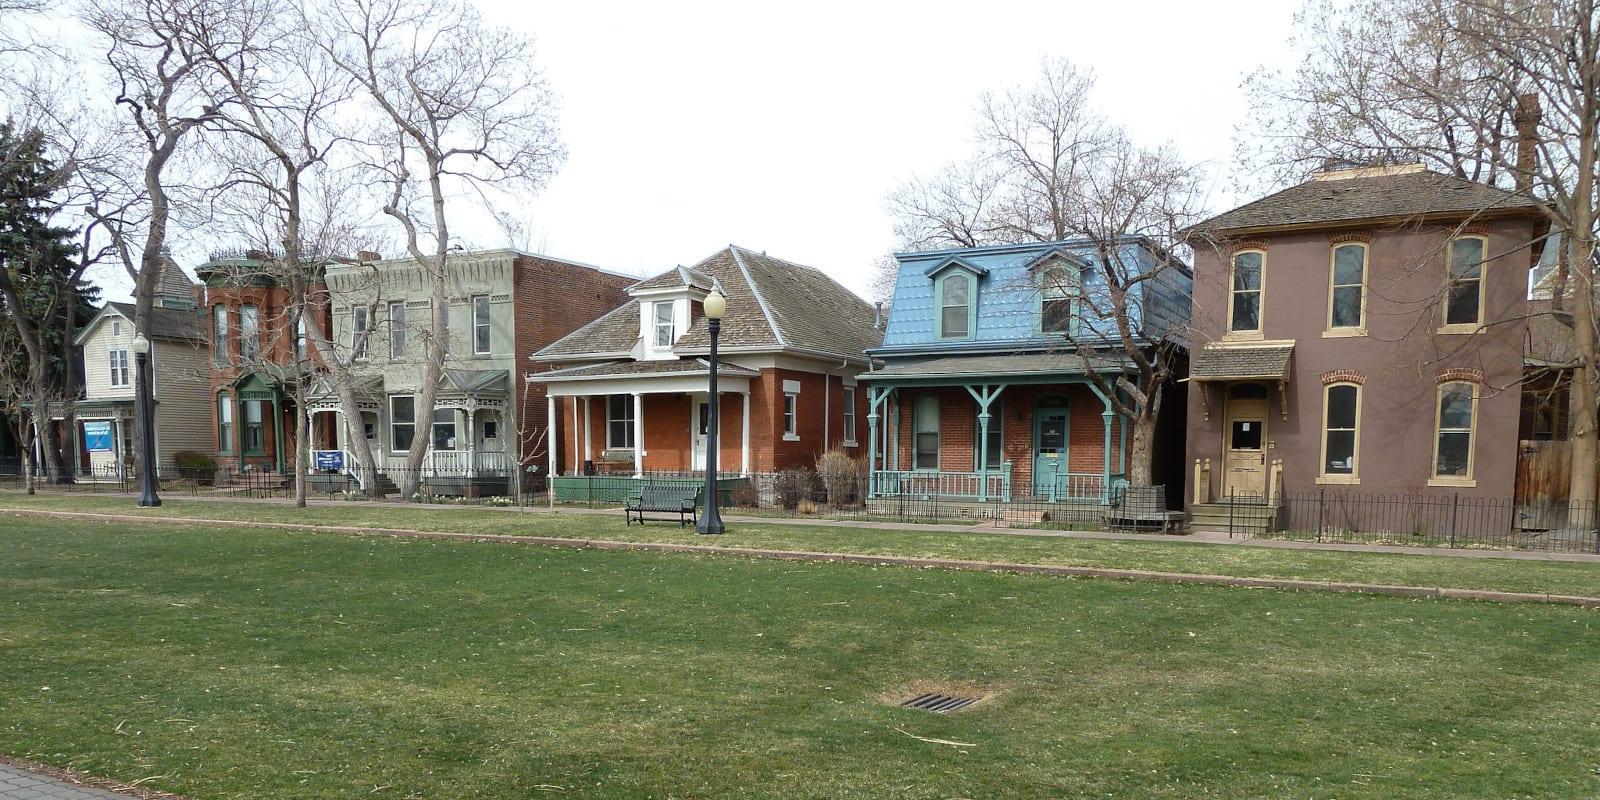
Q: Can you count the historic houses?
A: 6